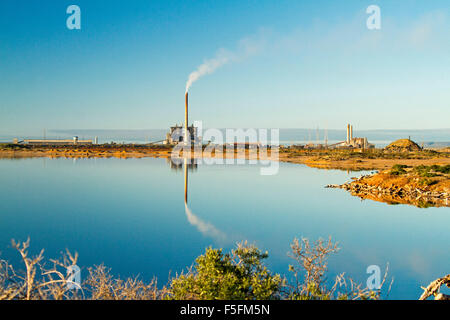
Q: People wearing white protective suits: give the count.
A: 0